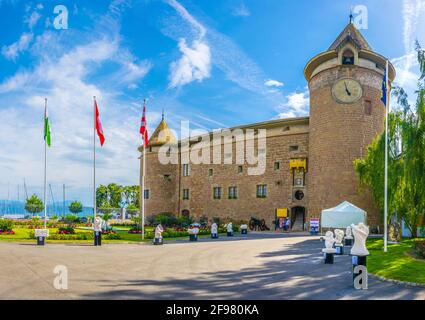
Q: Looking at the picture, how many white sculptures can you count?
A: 11